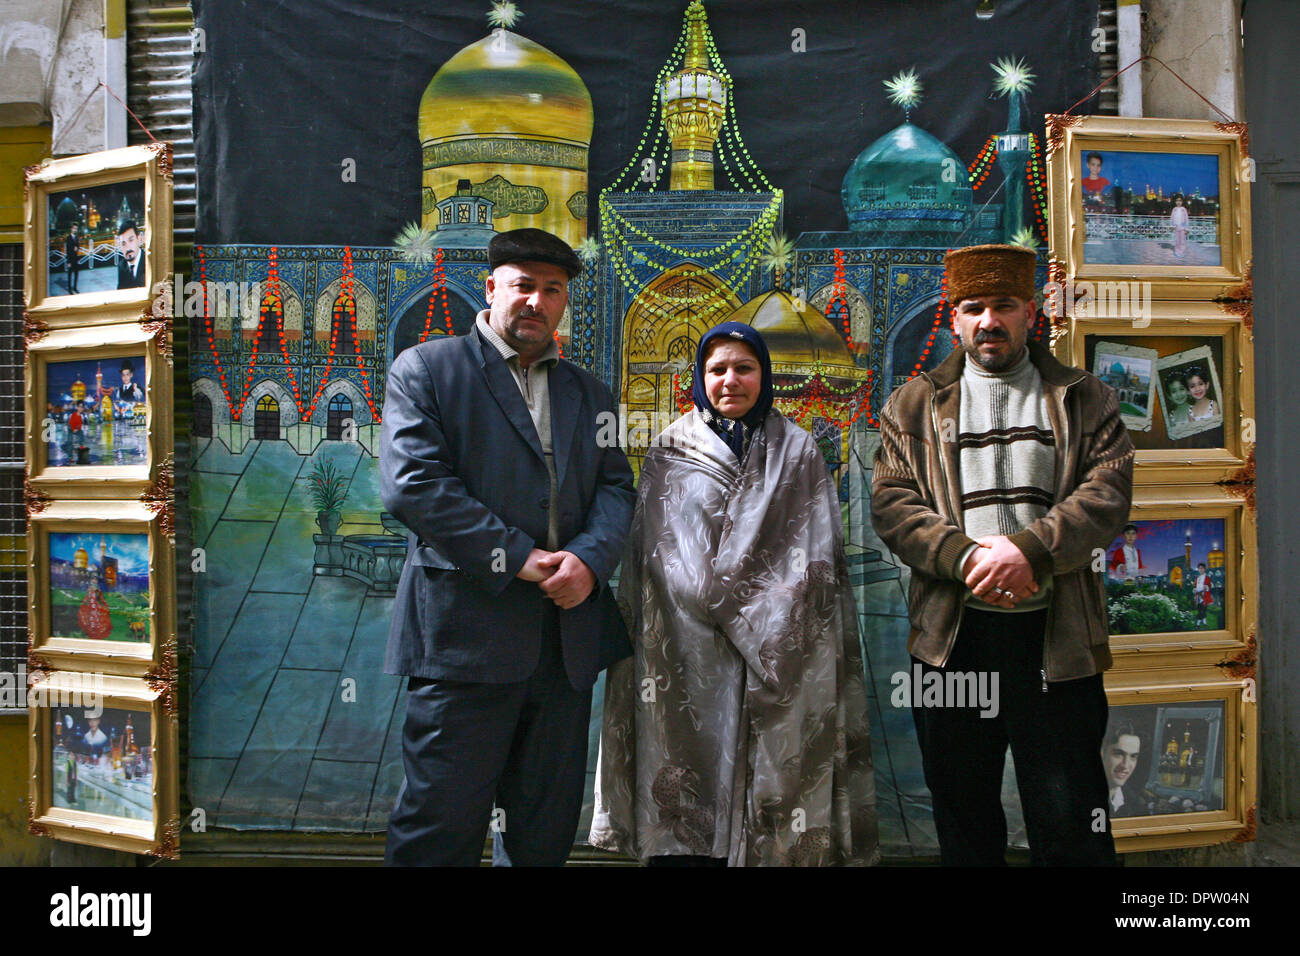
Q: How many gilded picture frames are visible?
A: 8